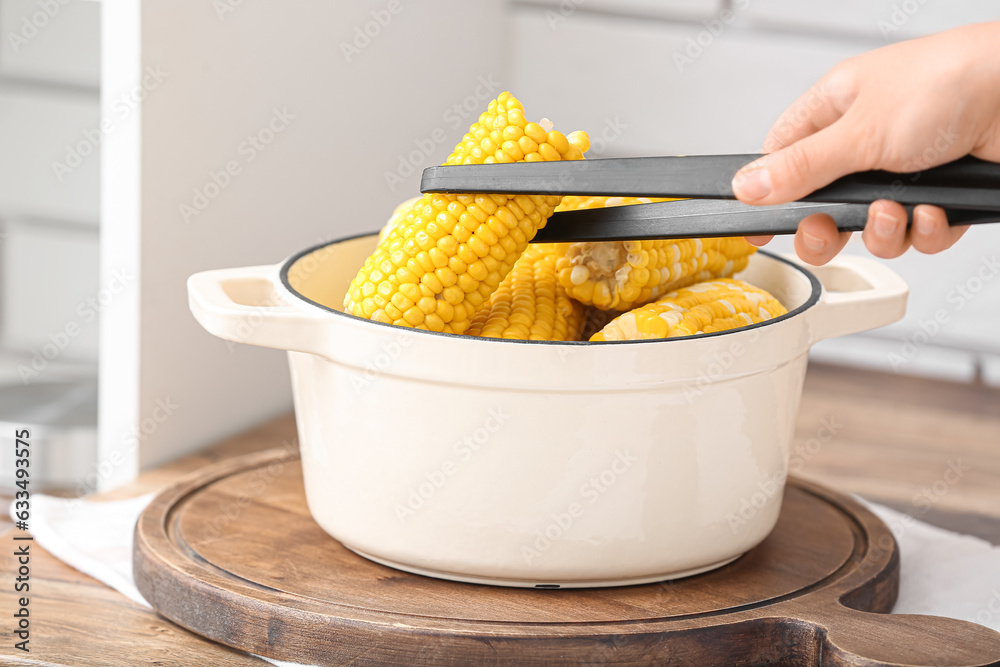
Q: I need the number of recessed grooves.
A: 1